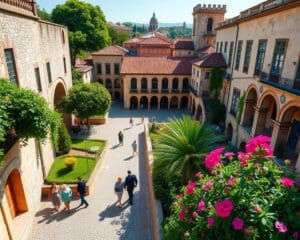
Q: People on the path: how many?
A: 9